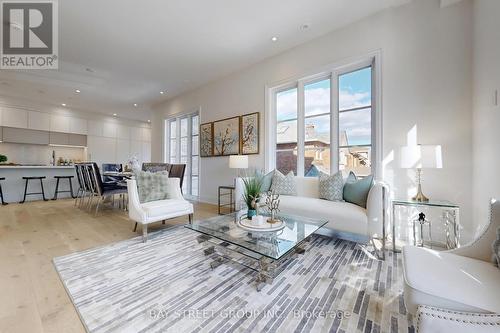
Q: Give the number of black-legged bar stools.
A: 3